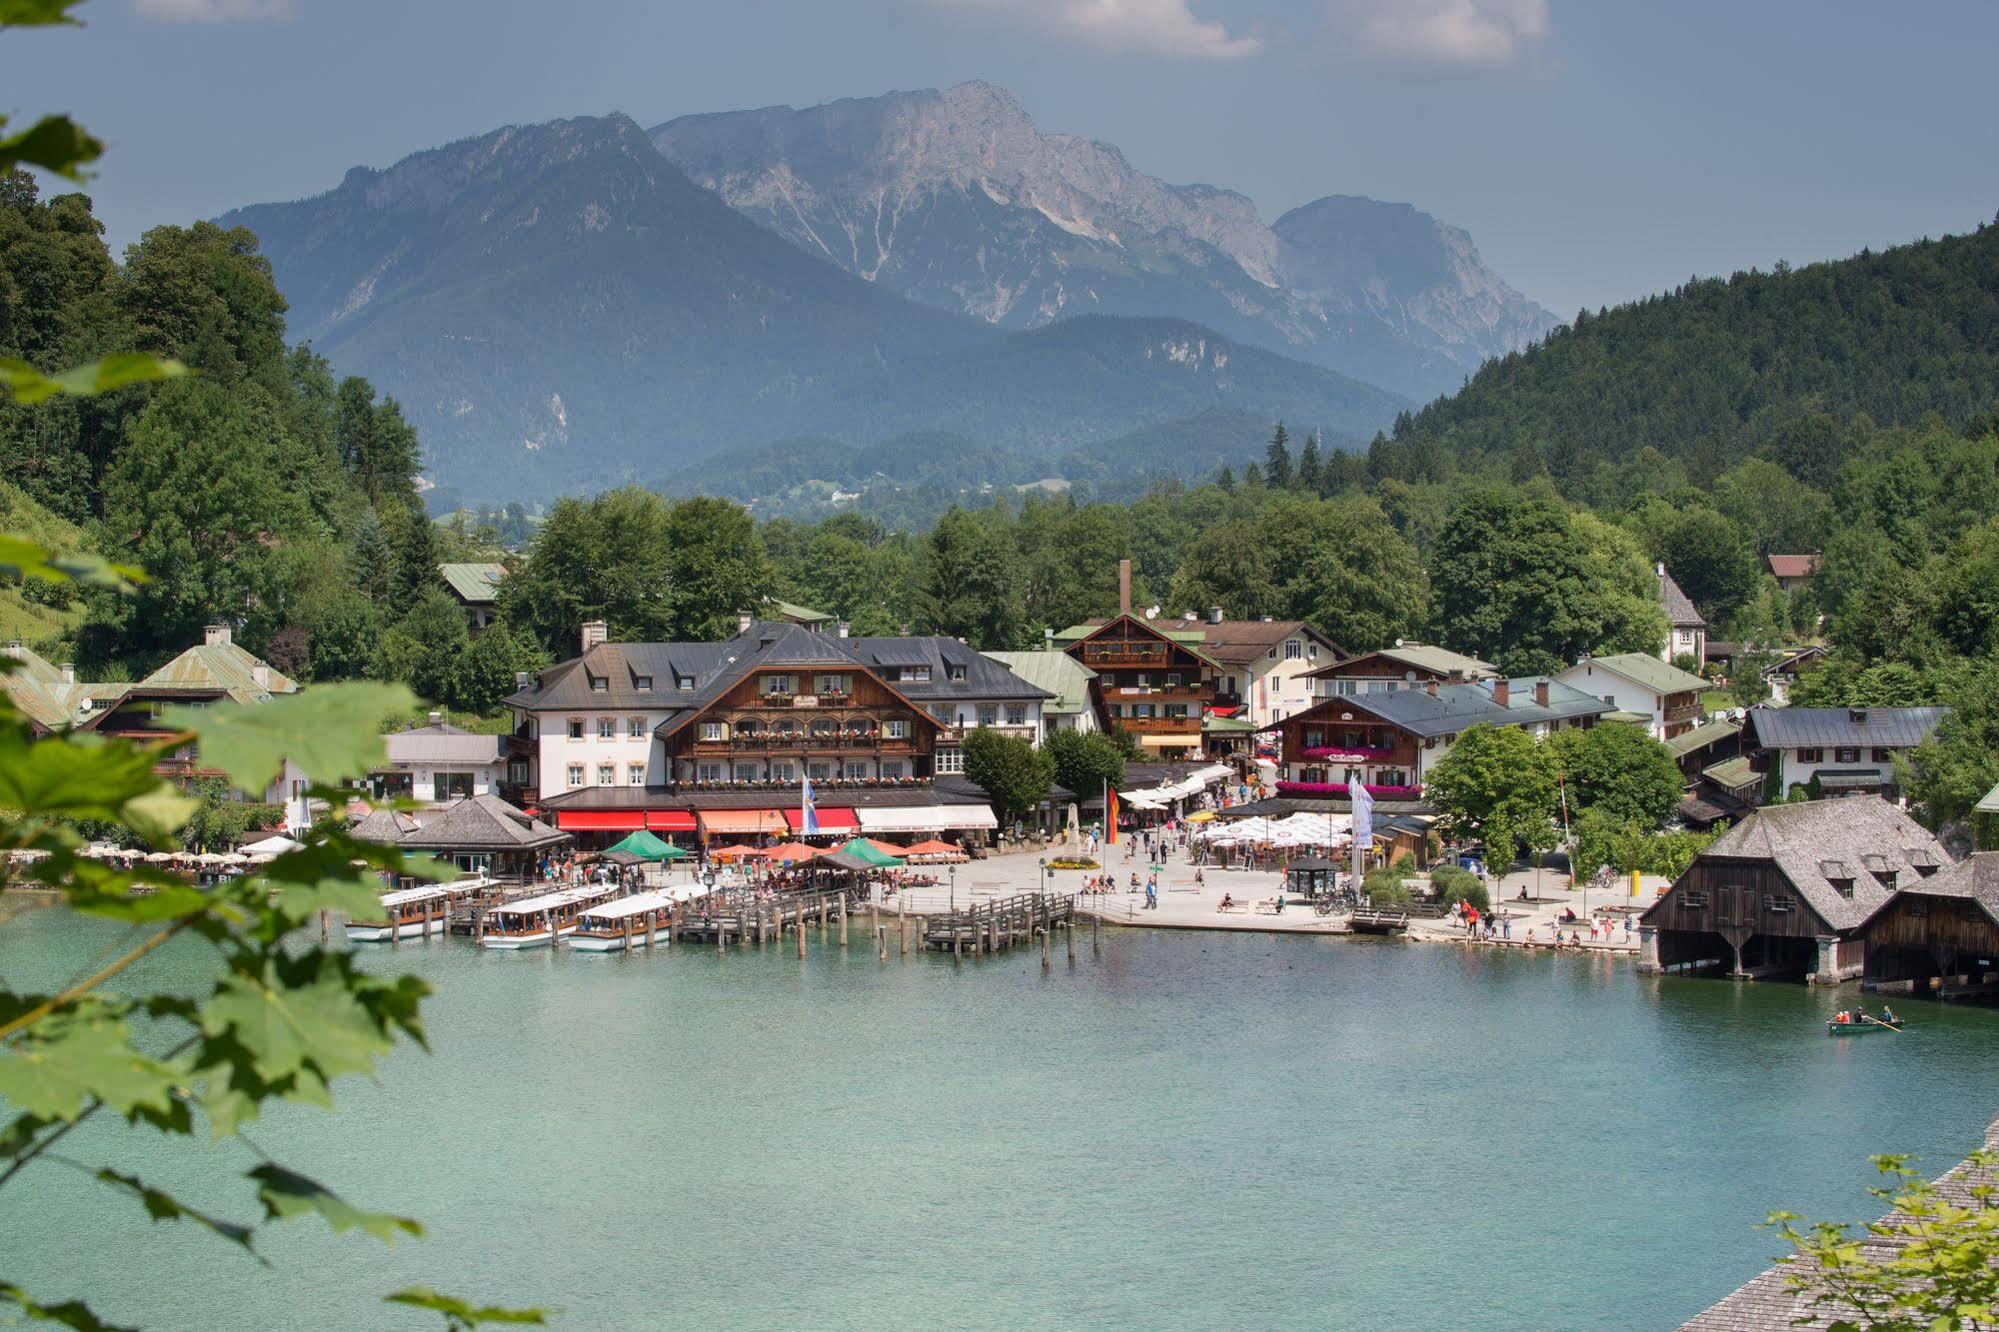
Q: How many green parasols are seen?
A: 2